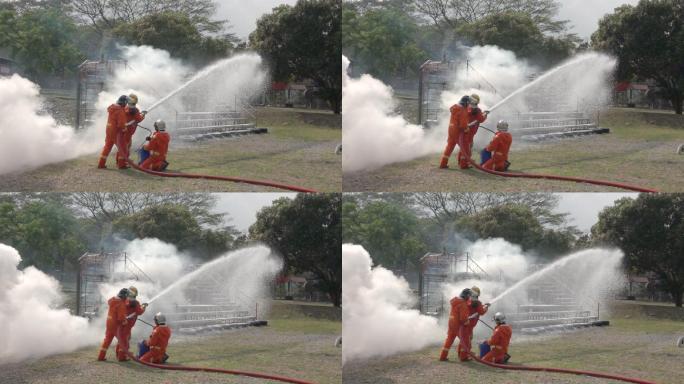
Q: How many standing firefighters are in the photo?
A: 8